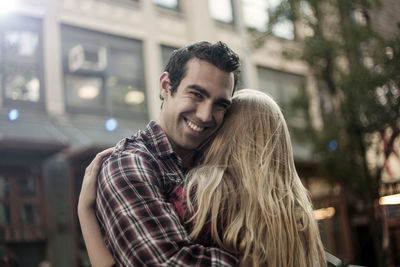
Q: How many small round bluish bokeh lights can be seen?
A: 3